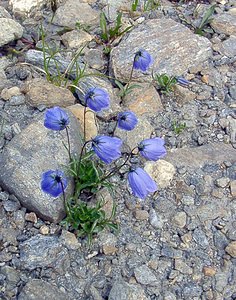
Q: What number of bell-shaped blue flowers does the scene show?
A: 8